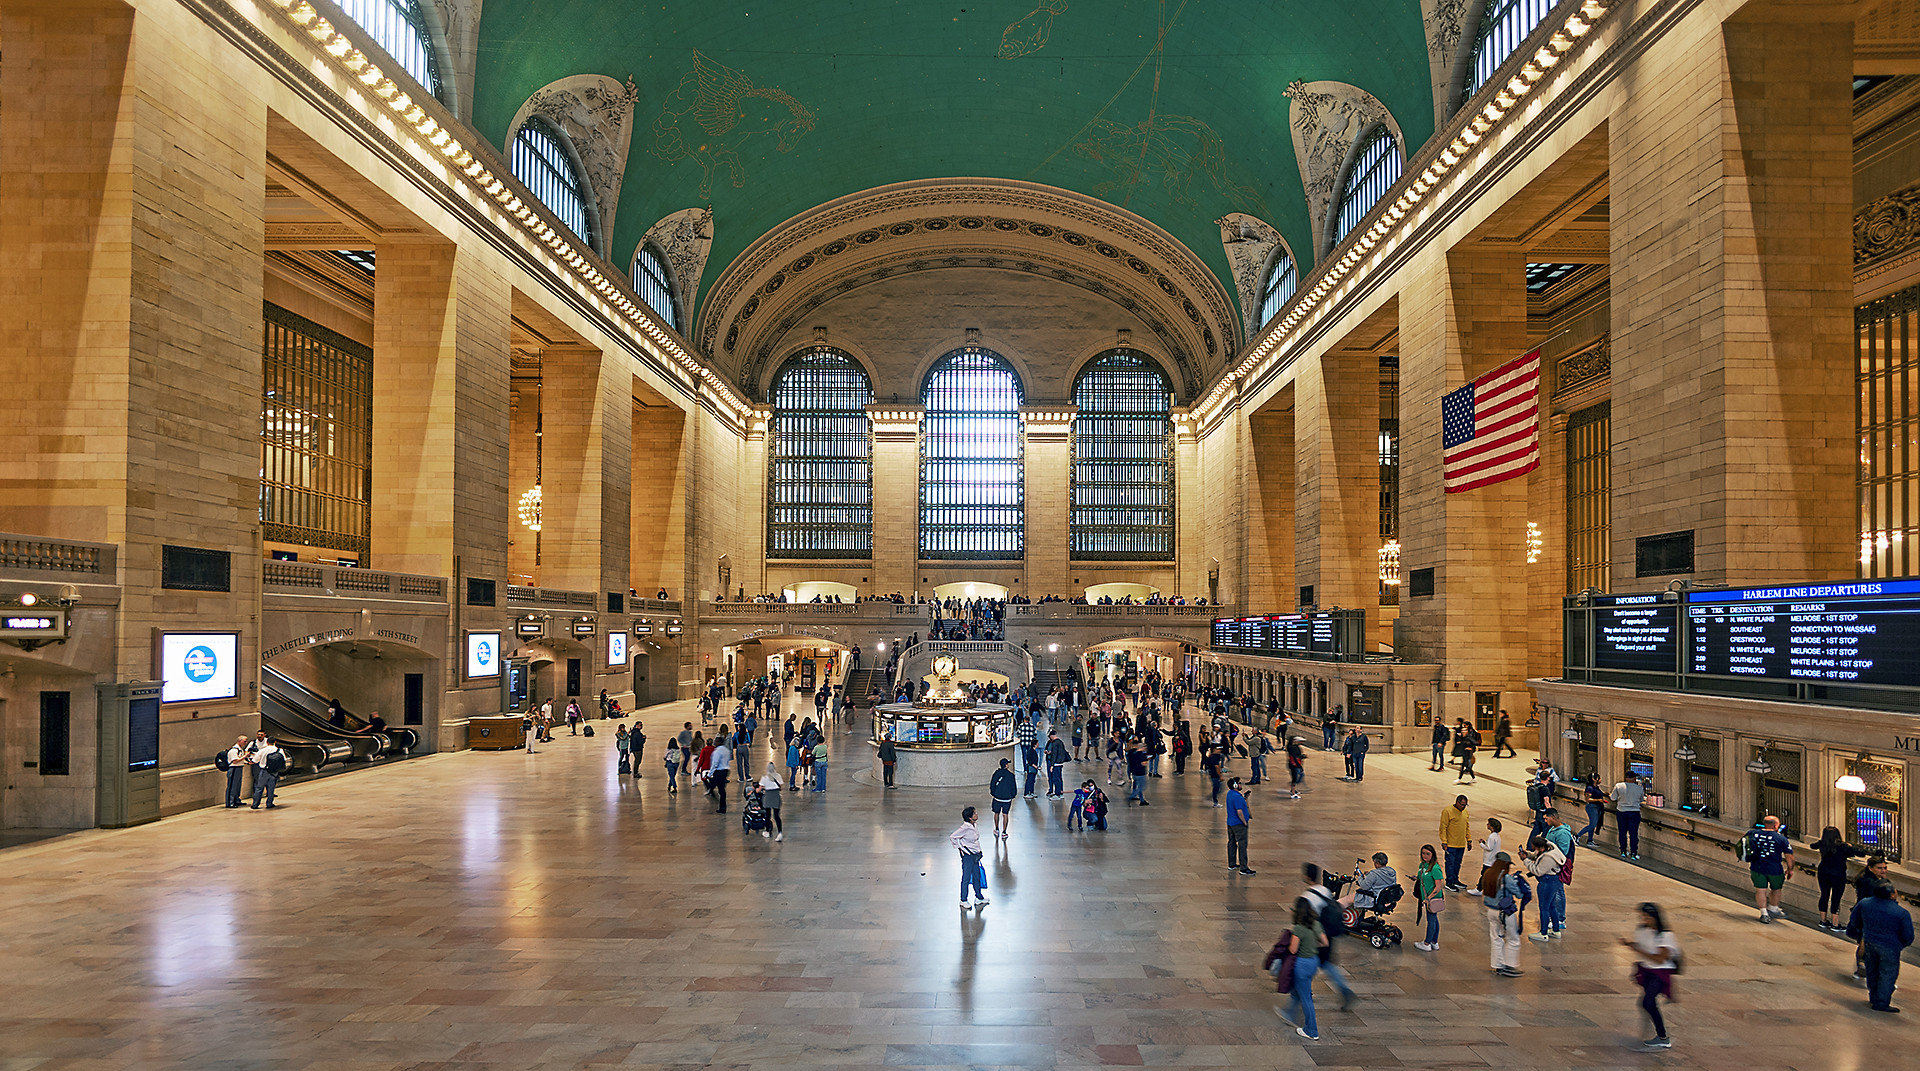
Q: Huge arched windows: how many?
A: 3